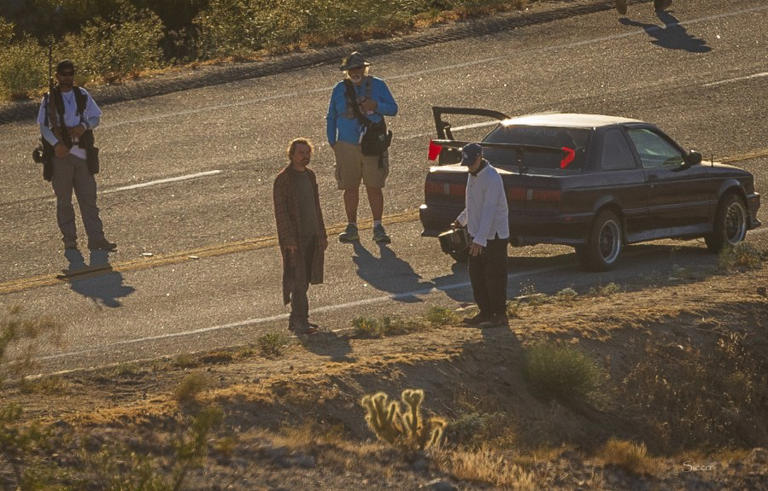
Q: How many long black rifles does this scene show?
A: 1